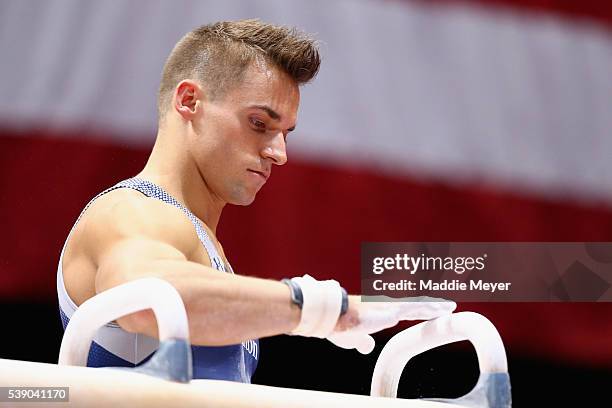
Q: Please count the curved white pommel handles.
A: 2